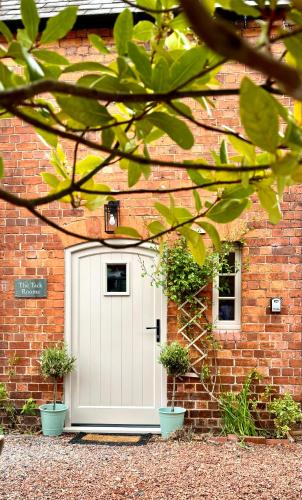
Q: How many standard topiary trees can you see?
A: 2